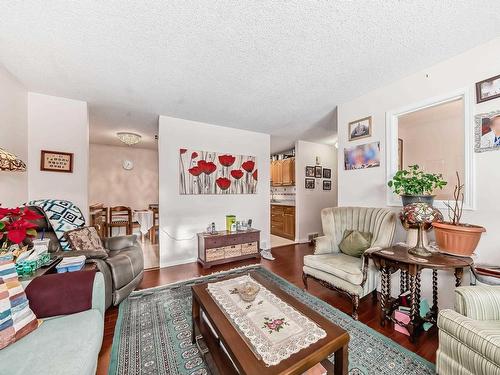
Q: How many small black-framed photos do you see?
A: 5